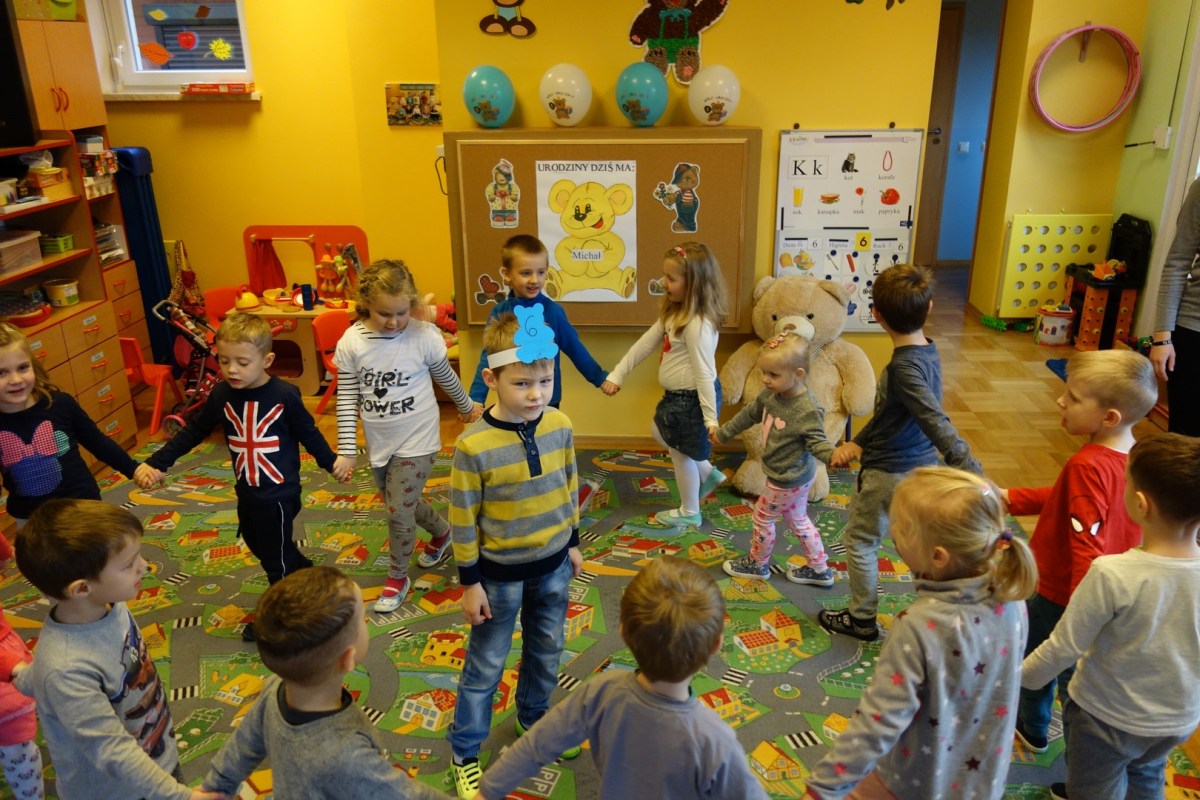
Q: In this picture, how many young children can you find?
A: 15